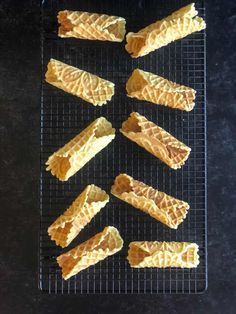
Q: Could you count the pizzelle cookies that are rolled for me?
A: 10